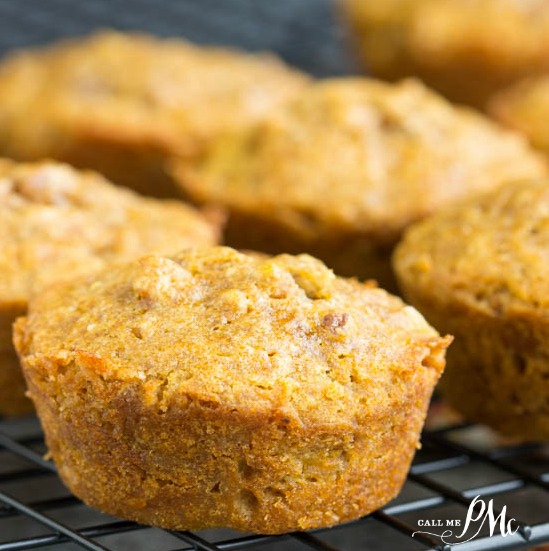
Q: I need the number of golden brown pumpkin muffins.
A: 7